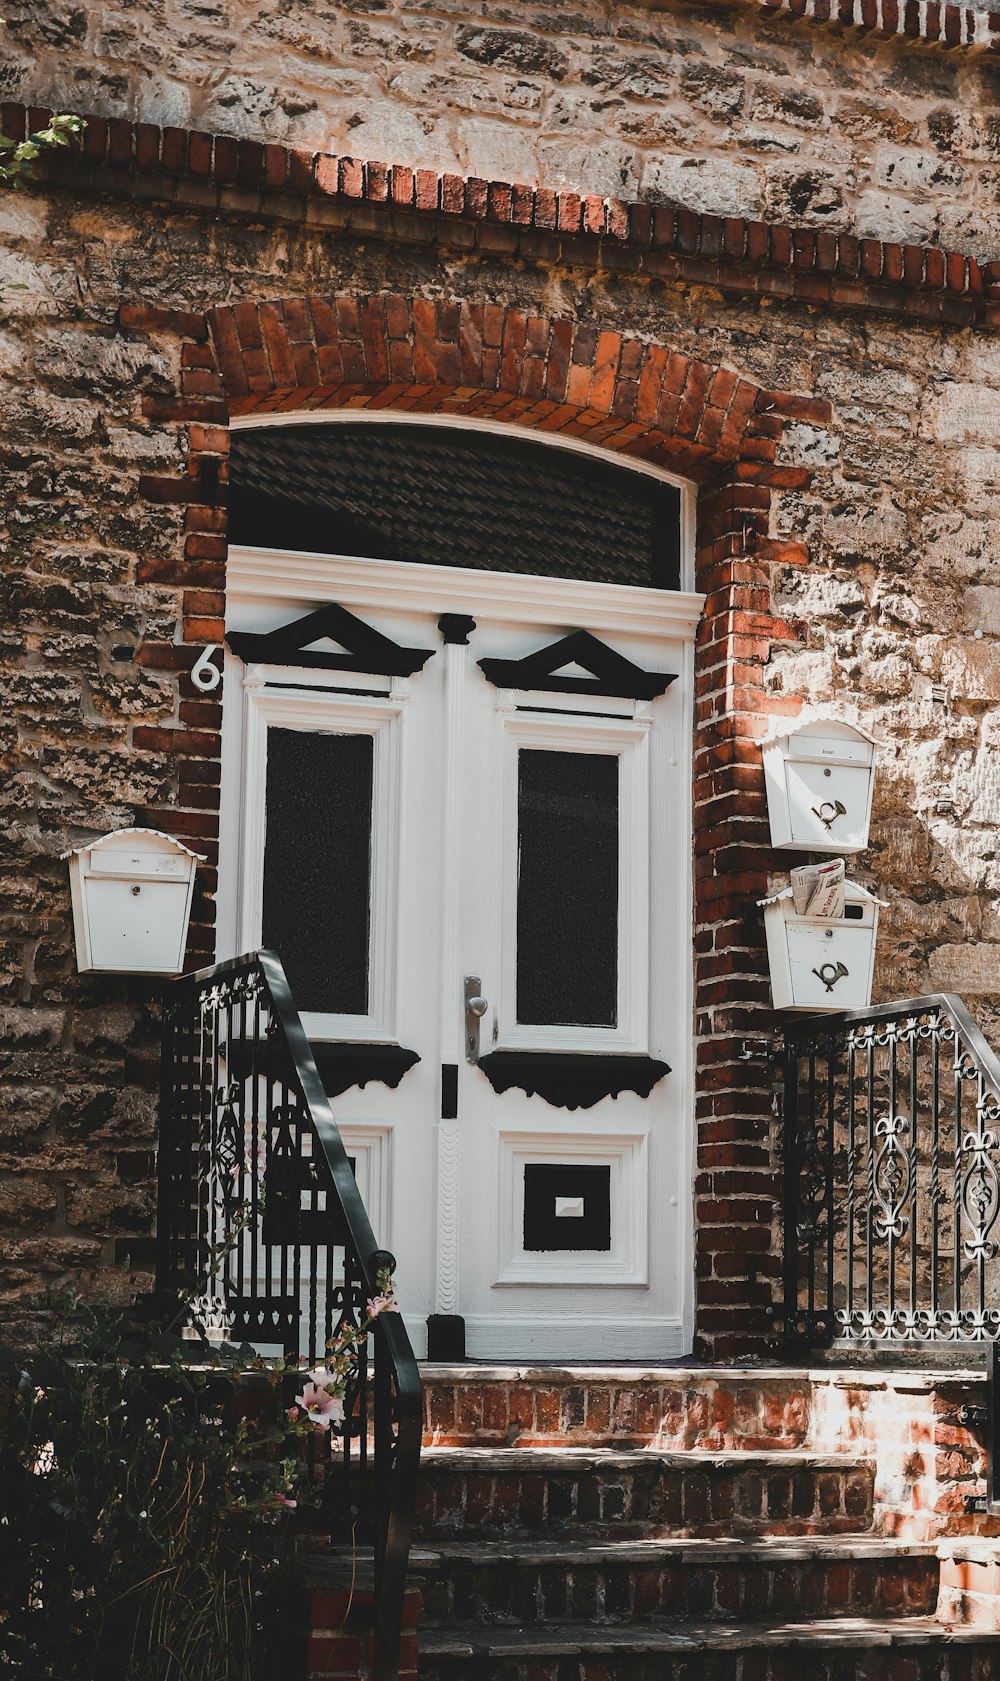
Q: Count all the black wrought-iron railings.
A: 2